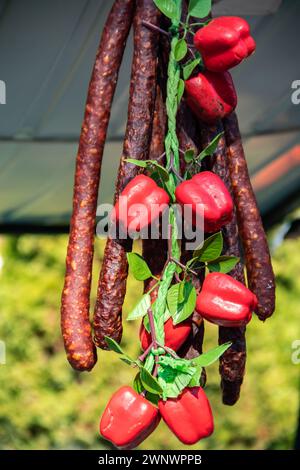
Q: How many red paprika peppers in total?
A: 8